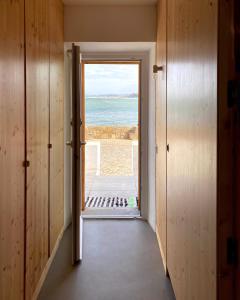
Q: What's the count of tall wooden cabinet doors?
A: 5